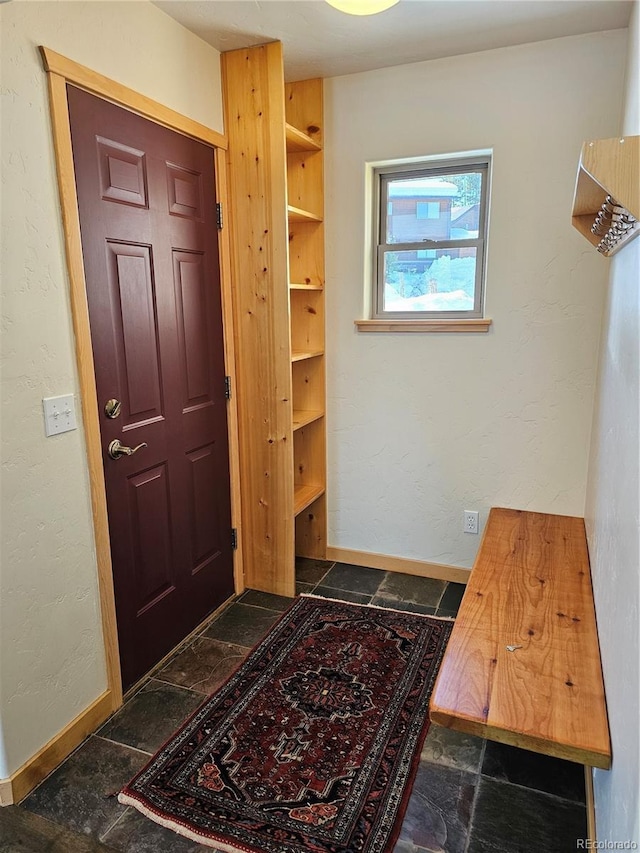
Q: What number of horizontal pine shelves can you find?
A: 6